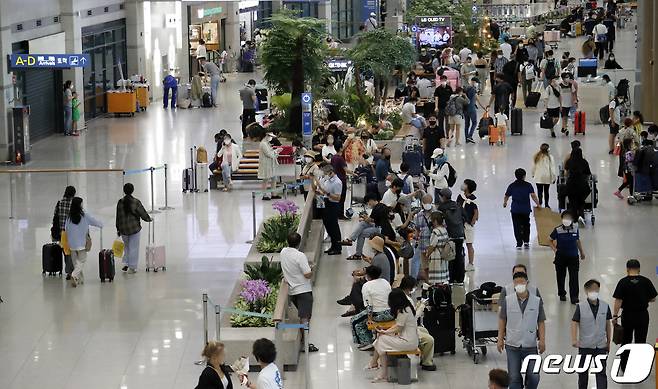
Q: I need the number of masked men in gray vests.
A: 2